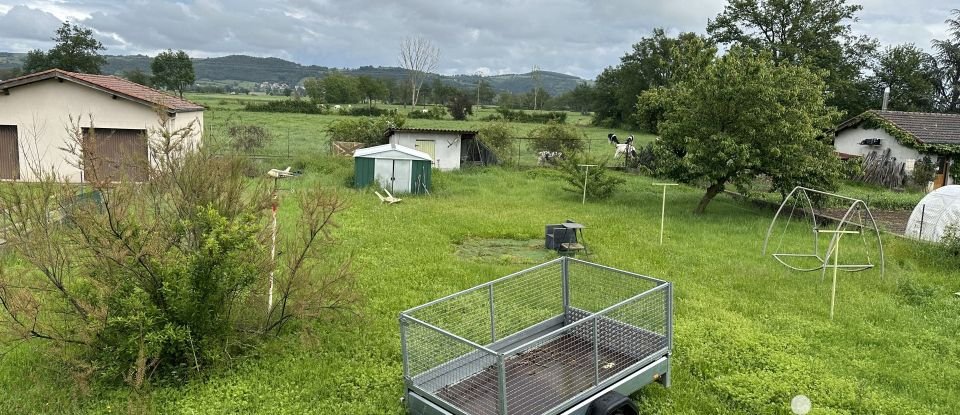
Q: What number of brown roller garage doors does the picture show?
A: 2